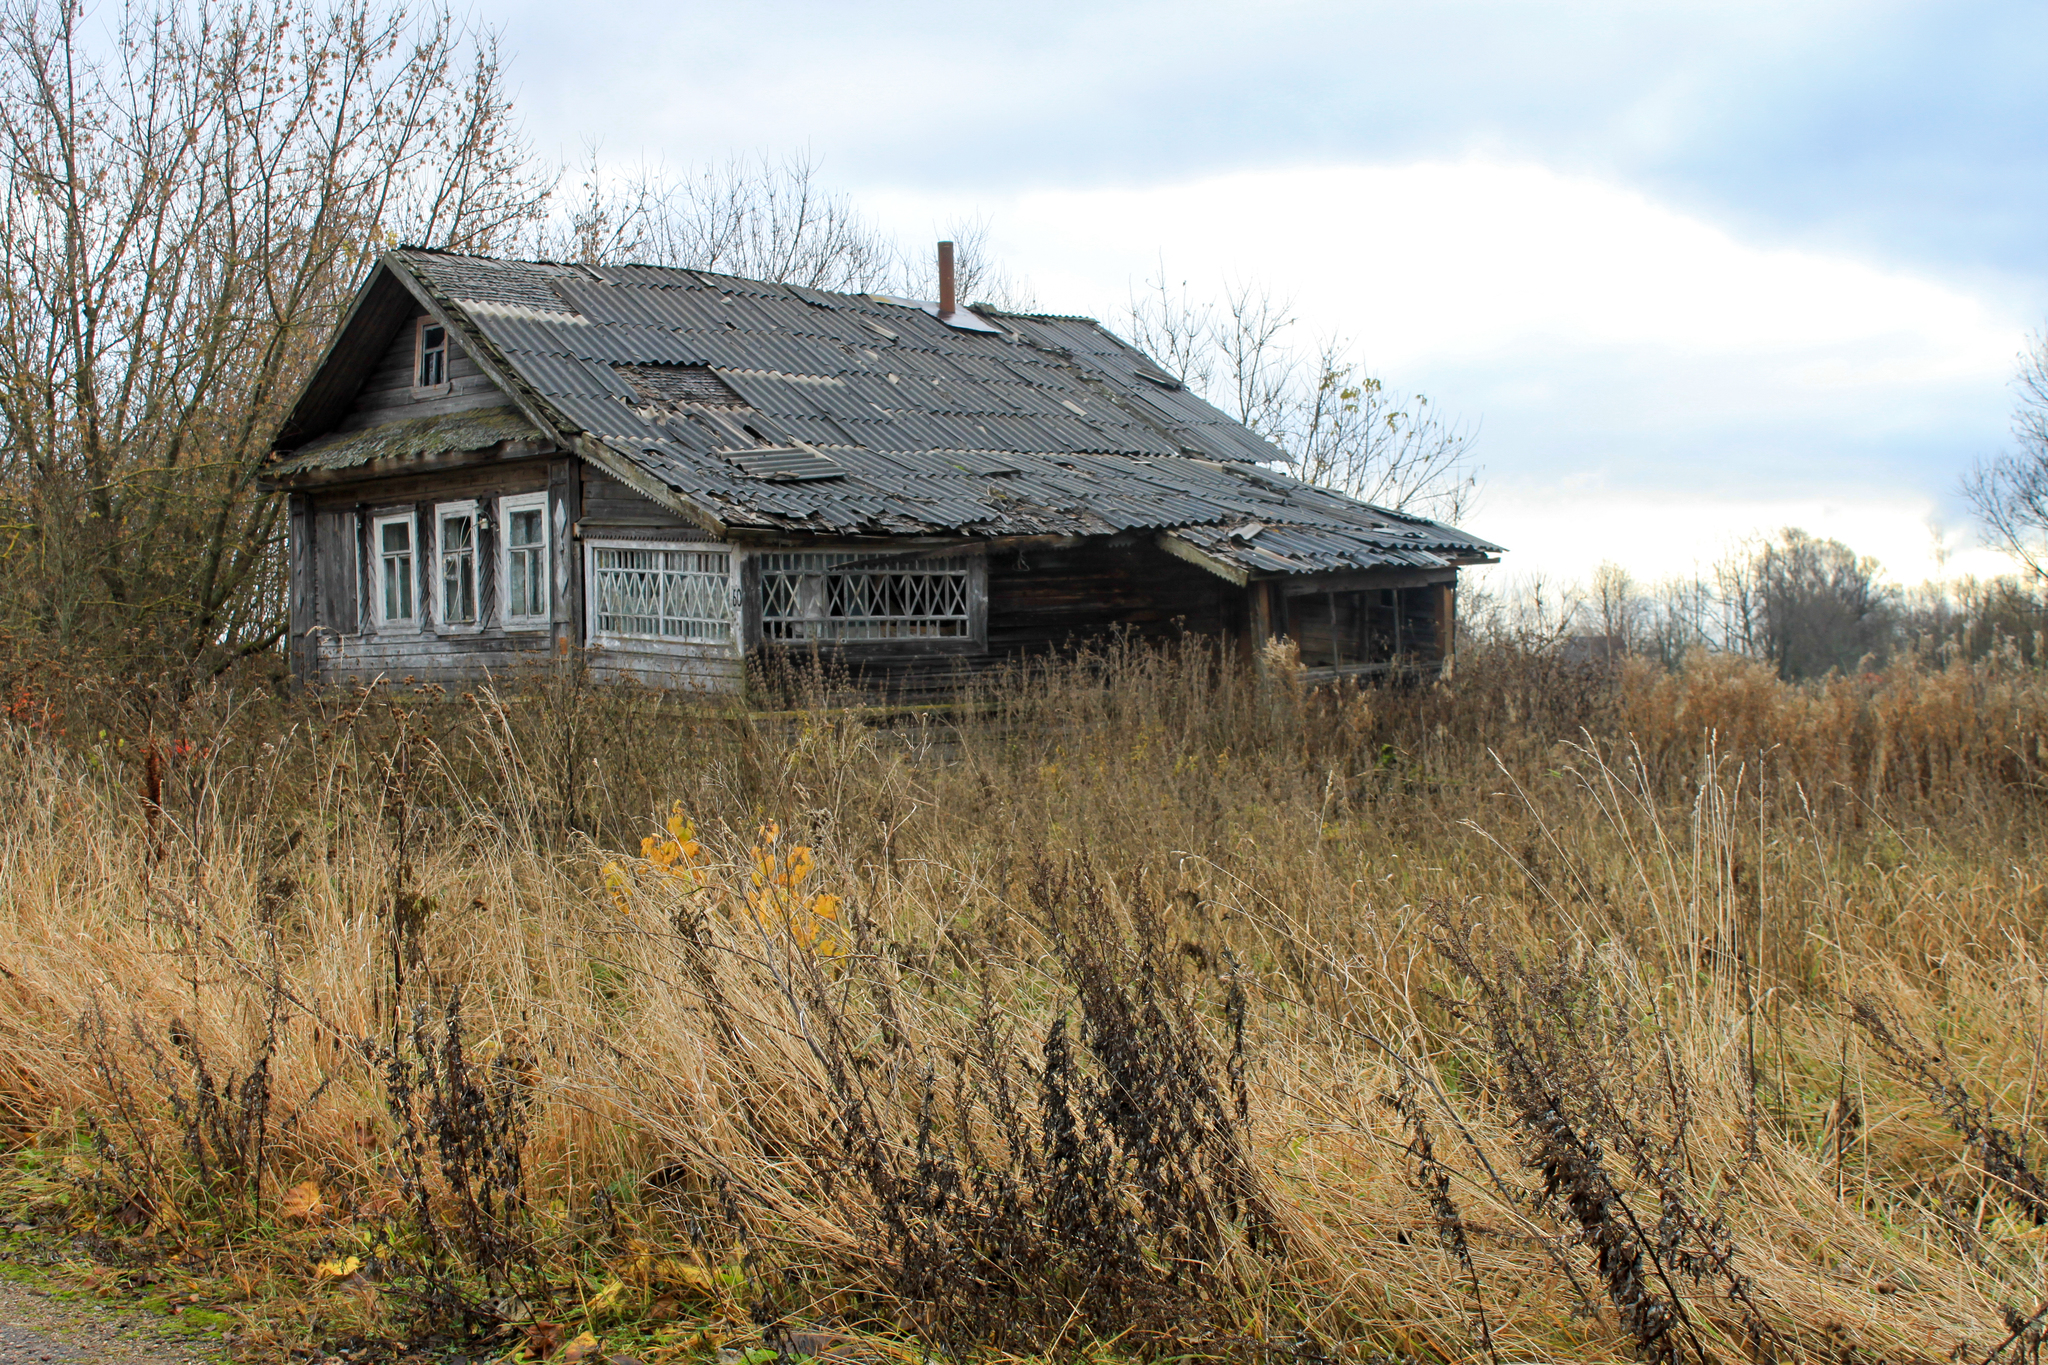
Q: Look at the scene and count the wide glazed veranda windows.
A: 2